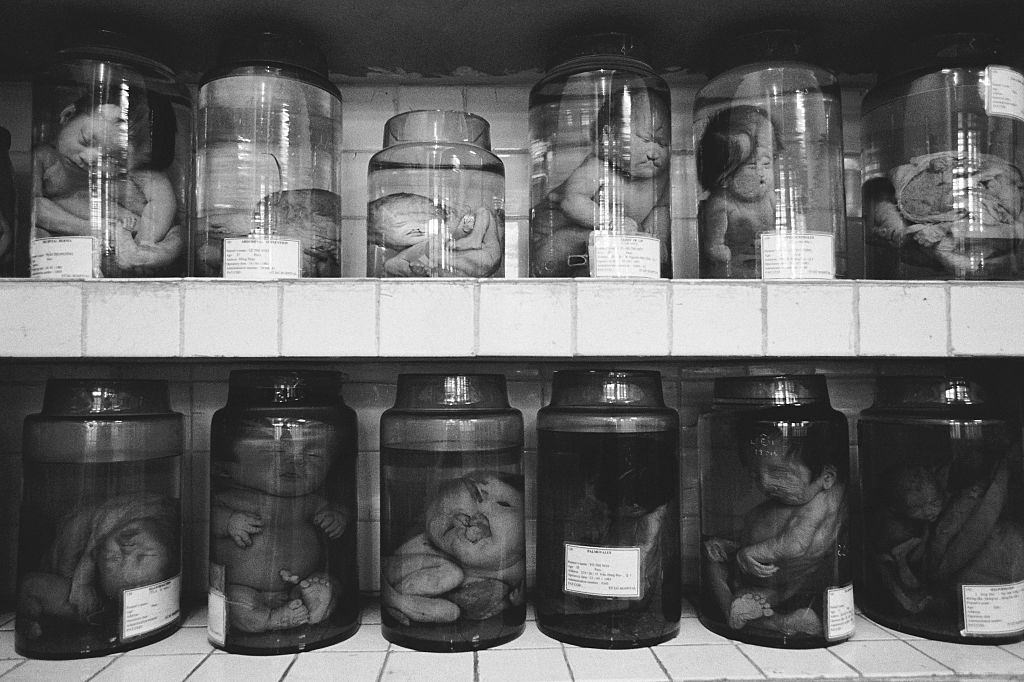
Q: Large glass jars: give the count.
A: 11